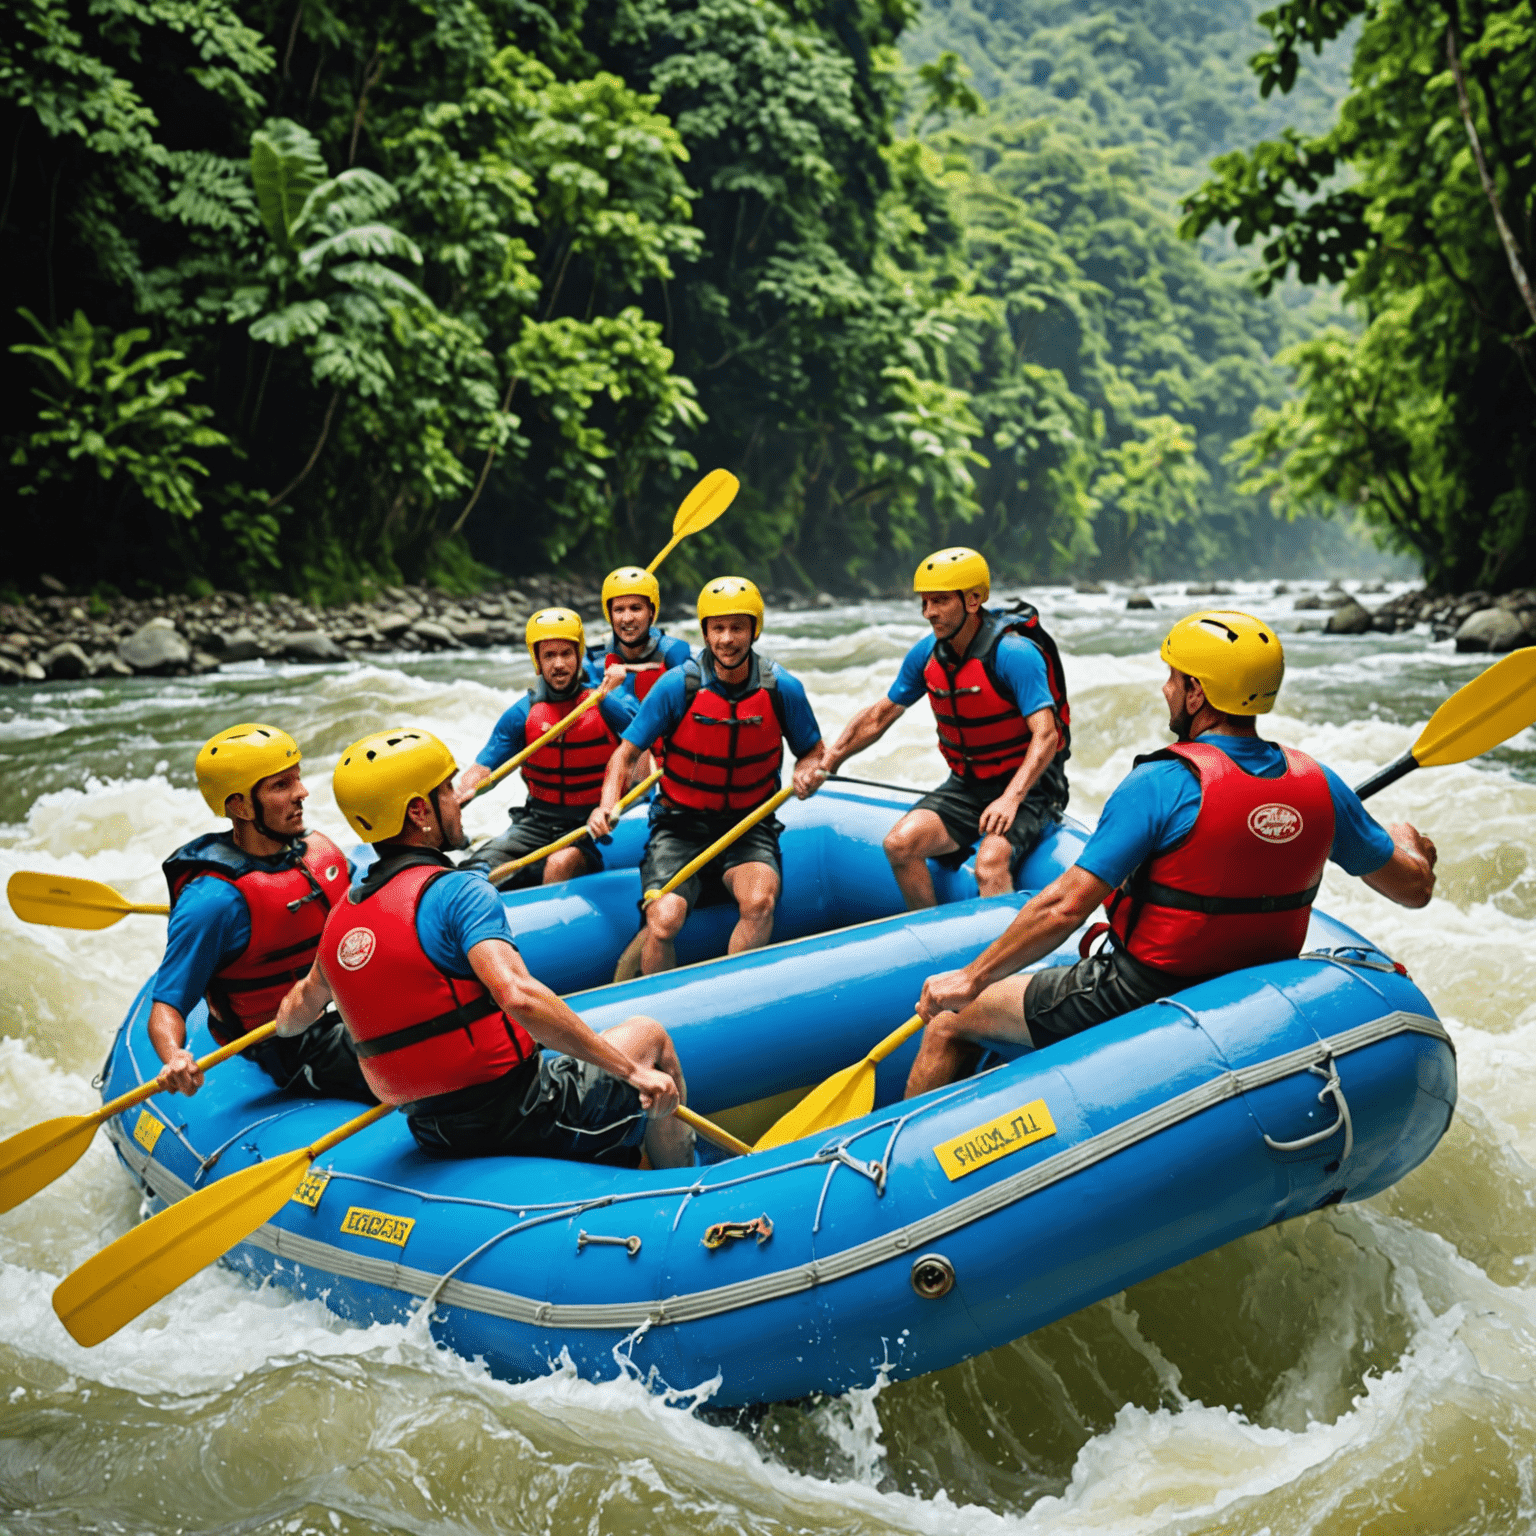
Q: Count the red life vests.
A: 7